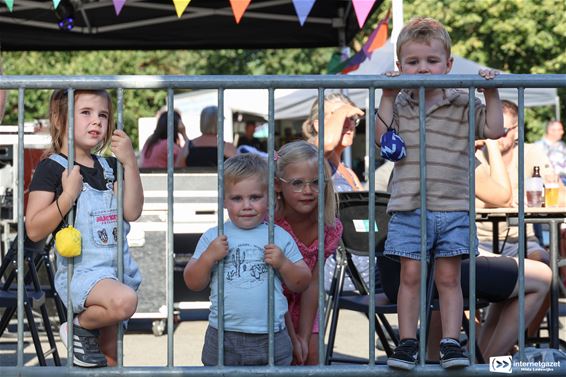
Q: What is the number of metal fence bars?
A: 11